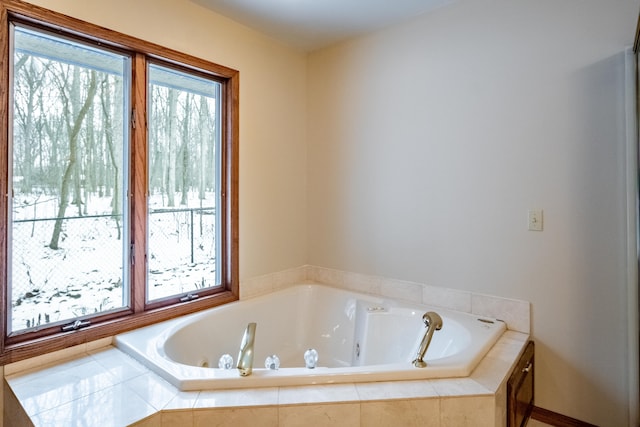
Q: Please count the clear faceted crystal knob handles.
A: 3